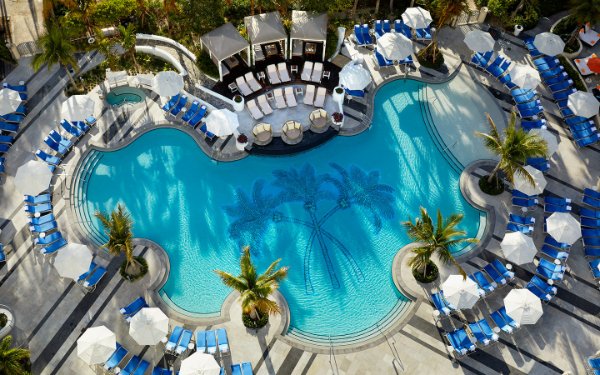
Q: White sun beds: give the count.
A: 12